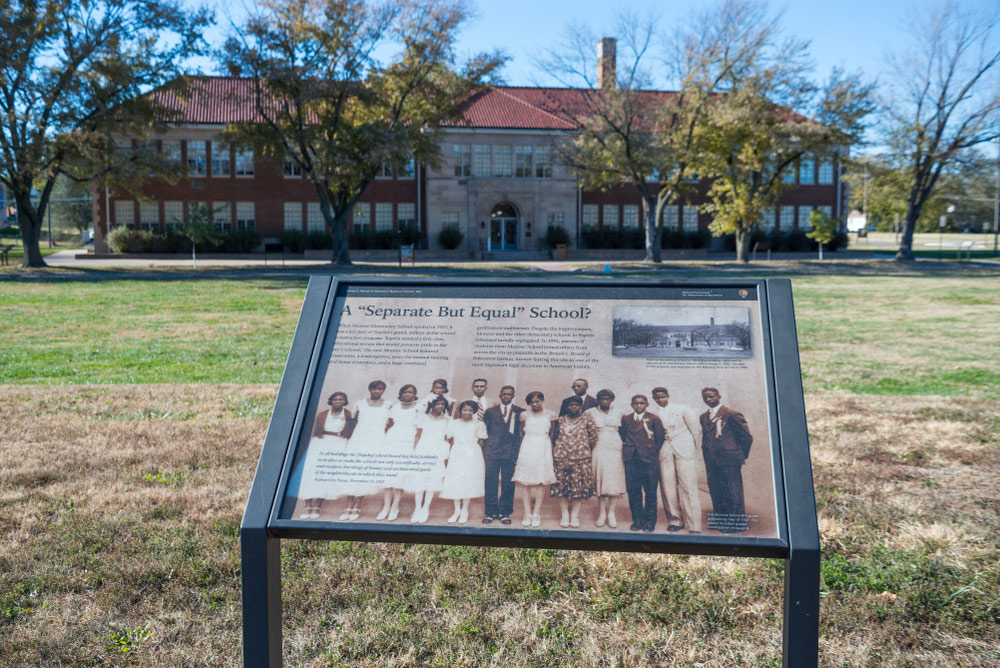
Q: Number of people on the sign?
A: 15